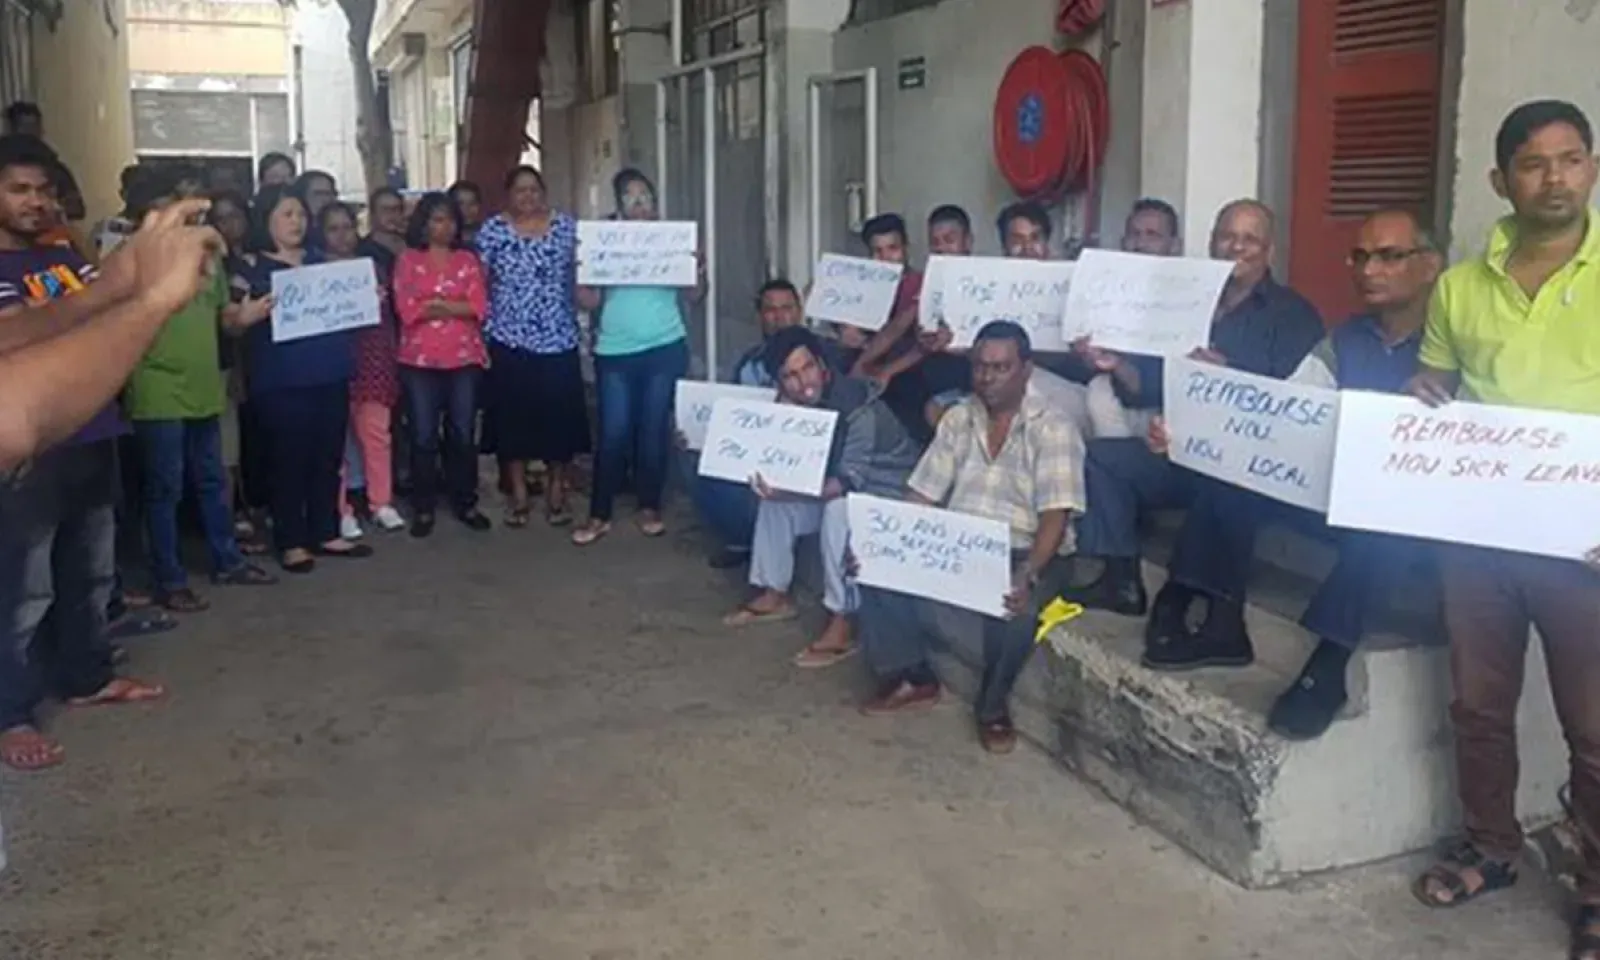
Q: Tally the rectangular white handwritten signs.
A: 10